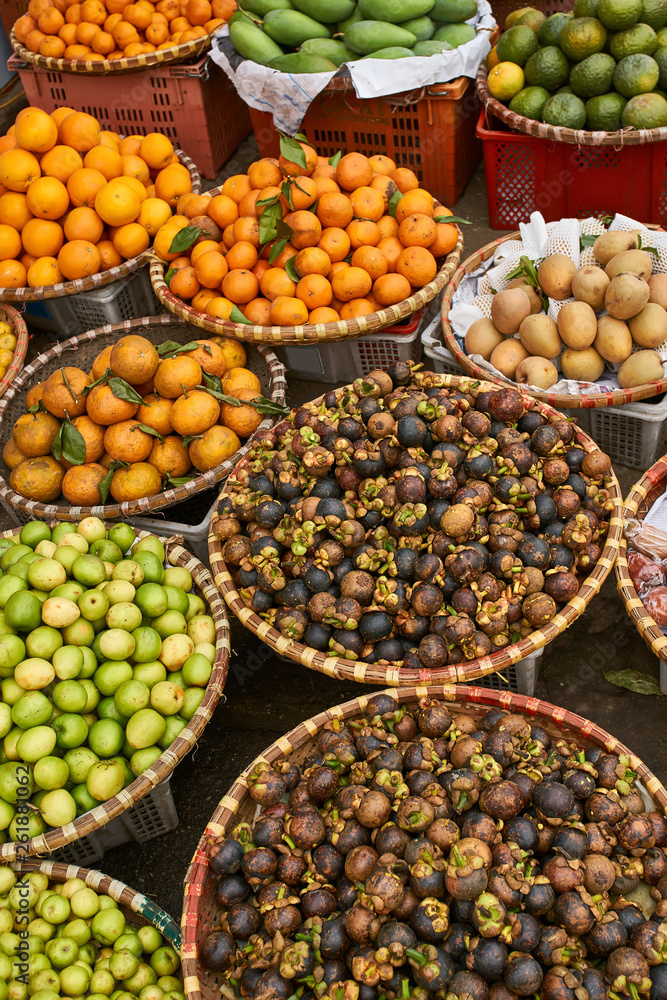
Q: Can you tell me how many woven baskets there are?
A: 13